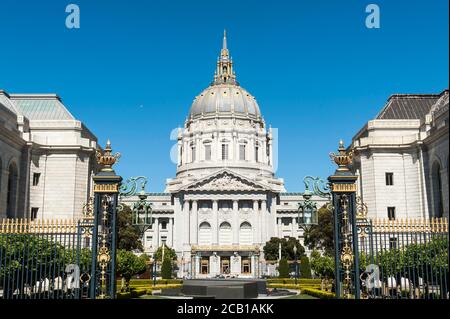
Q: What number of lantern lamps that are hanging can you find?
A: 2